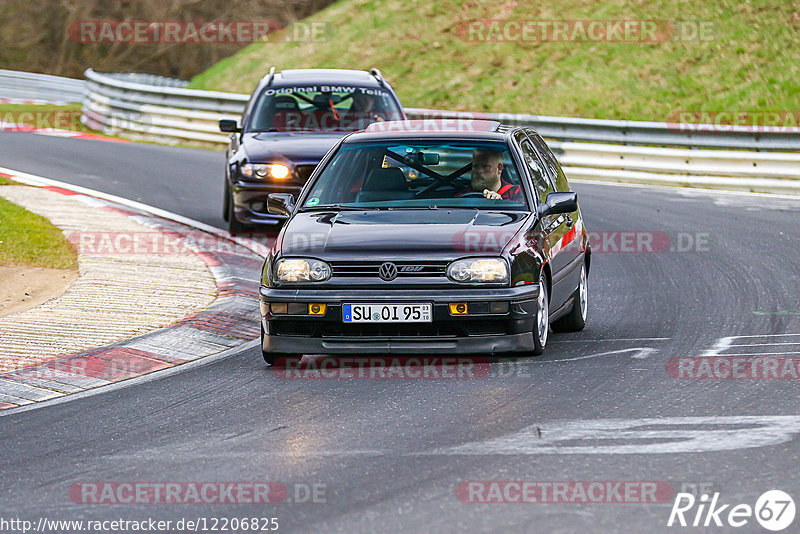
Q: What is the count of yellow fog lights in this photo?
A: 2